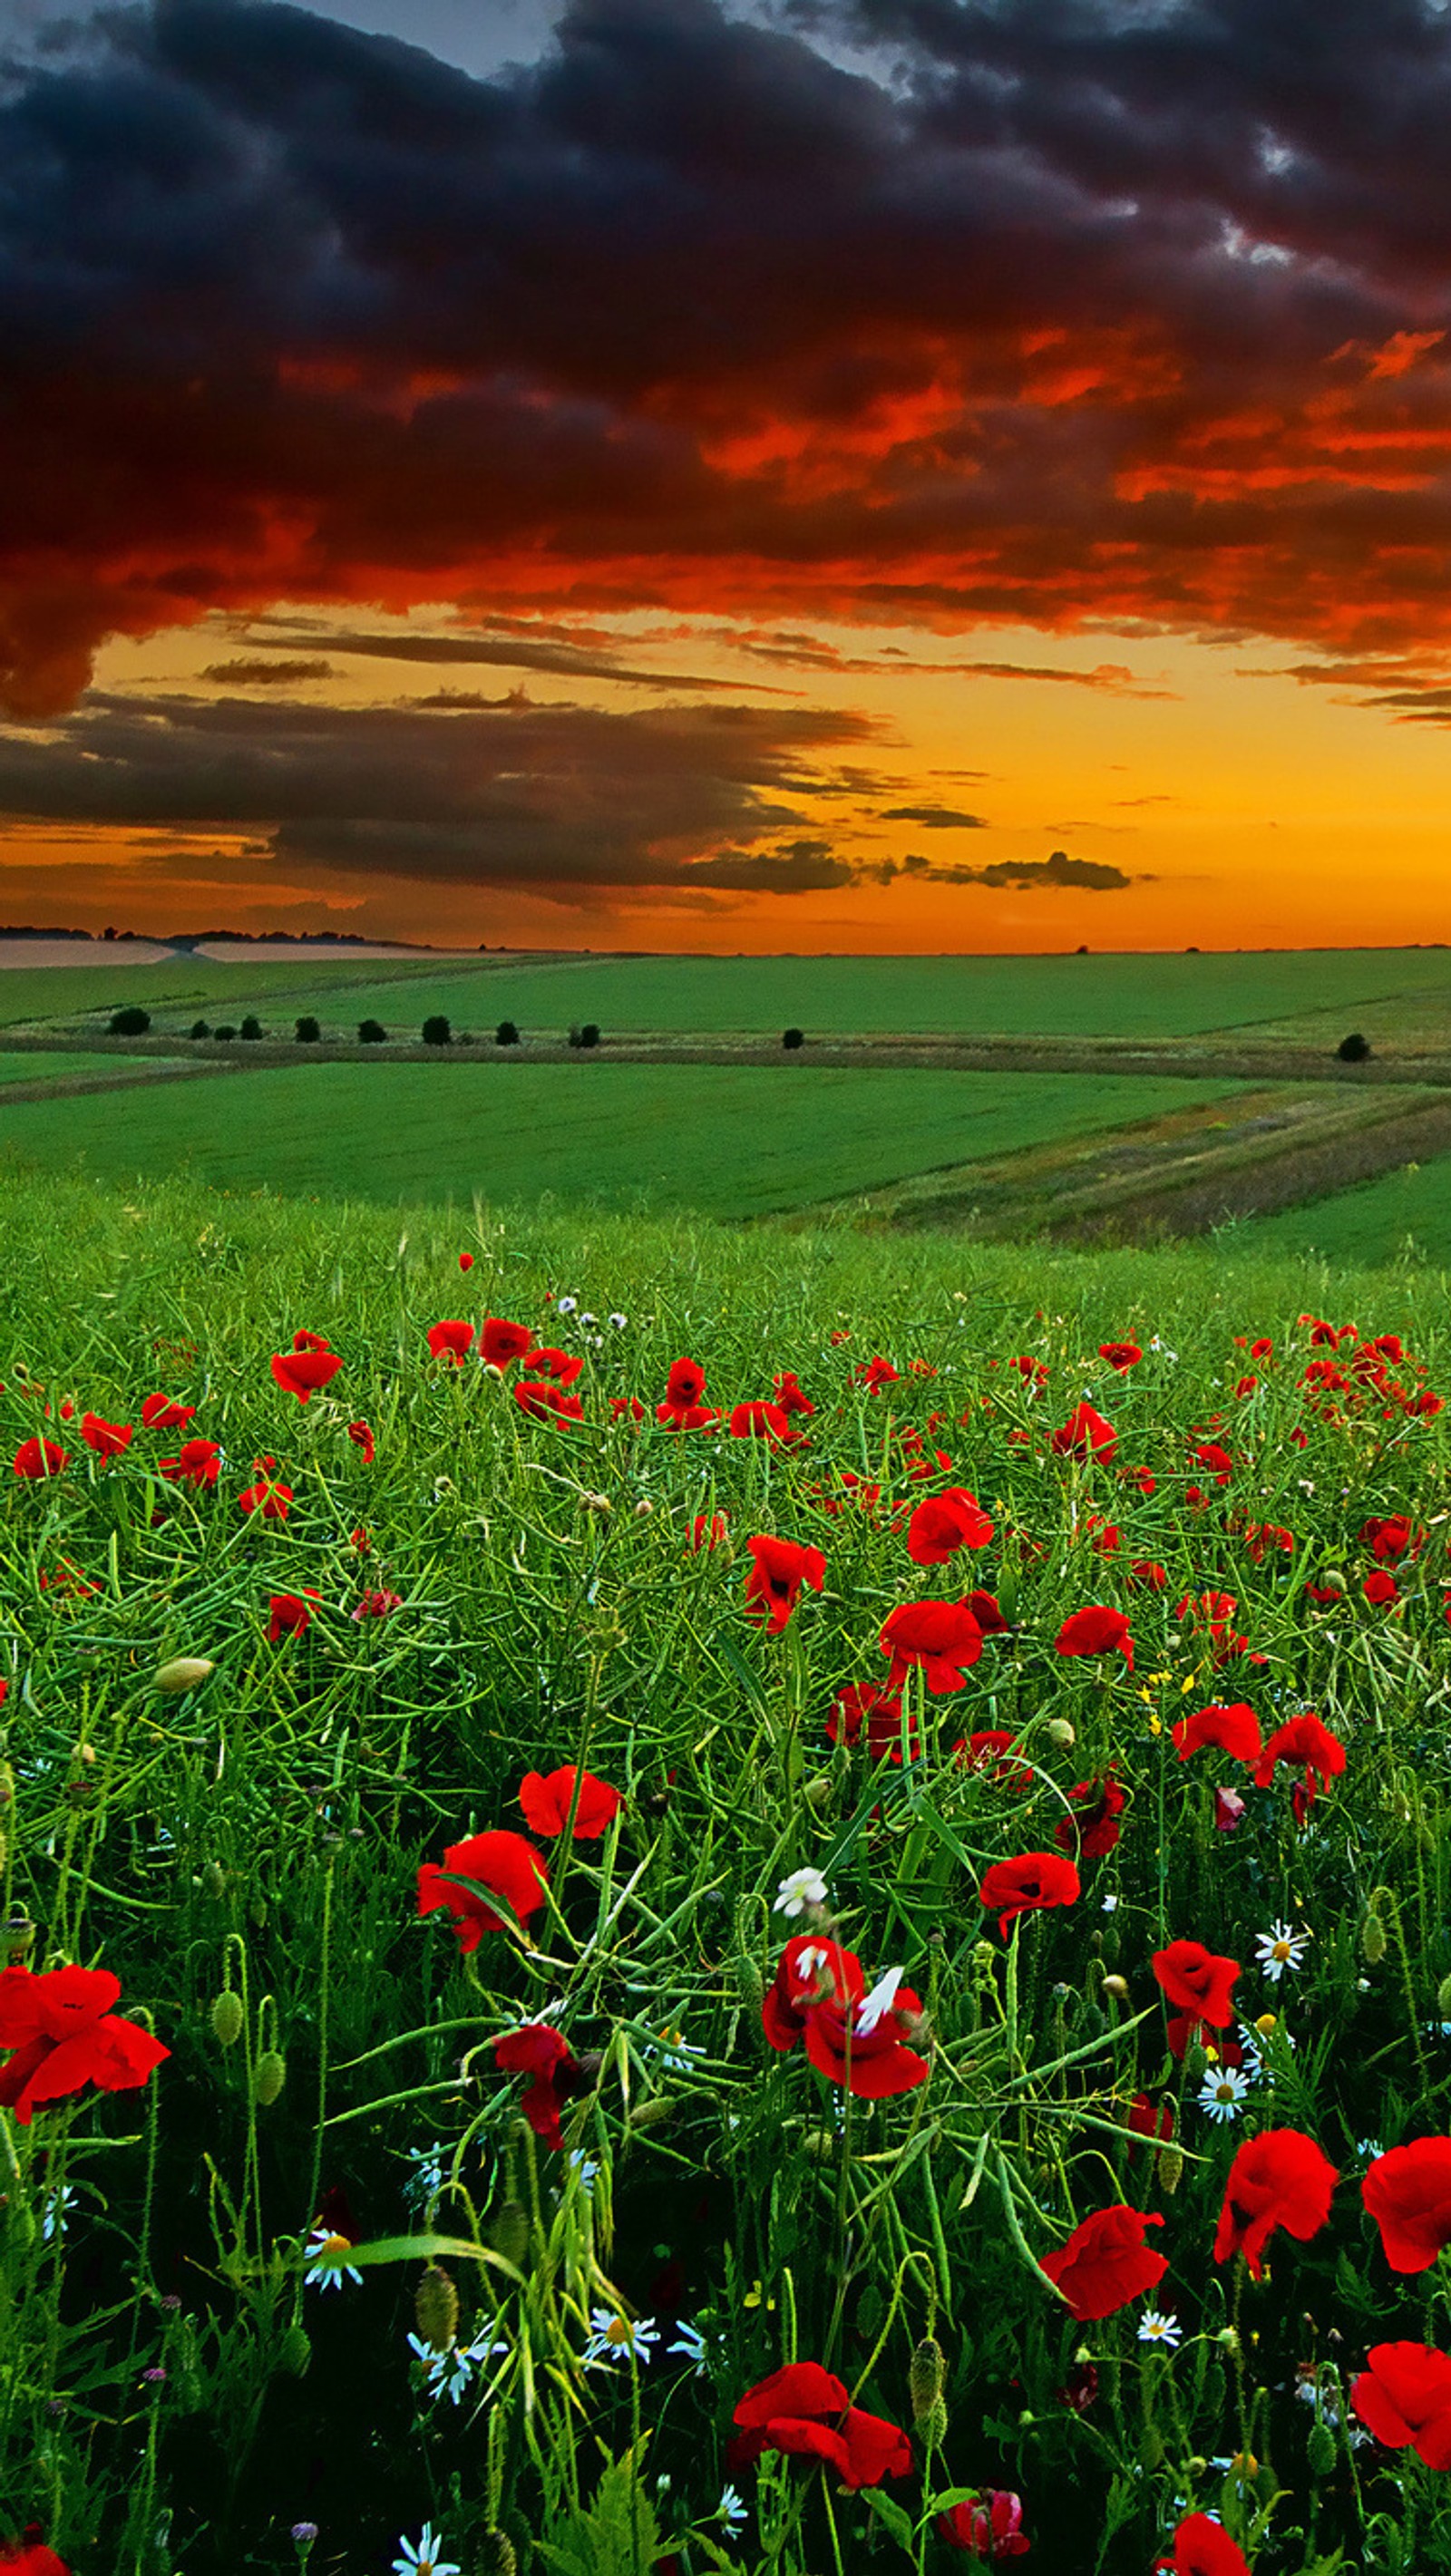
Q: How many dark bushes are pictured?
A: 11